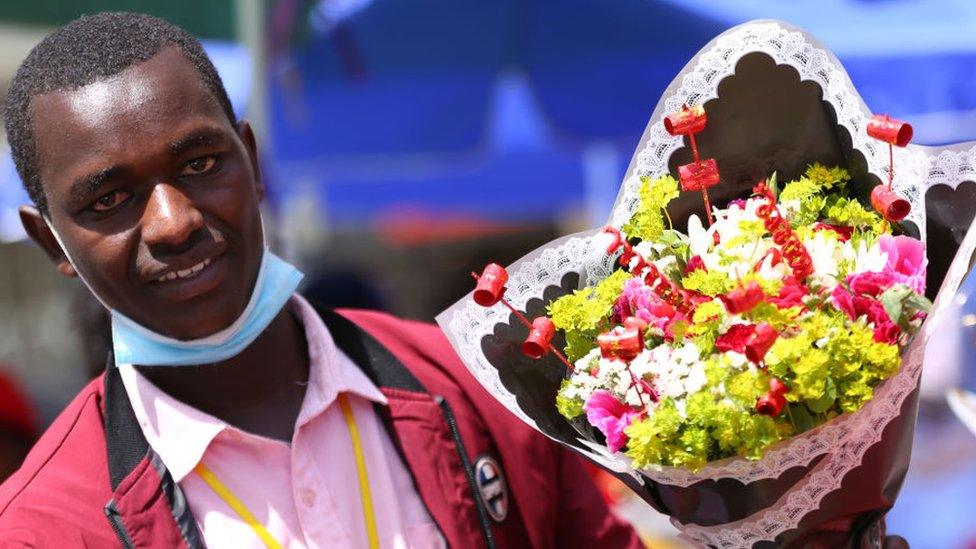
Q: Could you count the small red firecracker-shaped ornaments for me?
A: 10